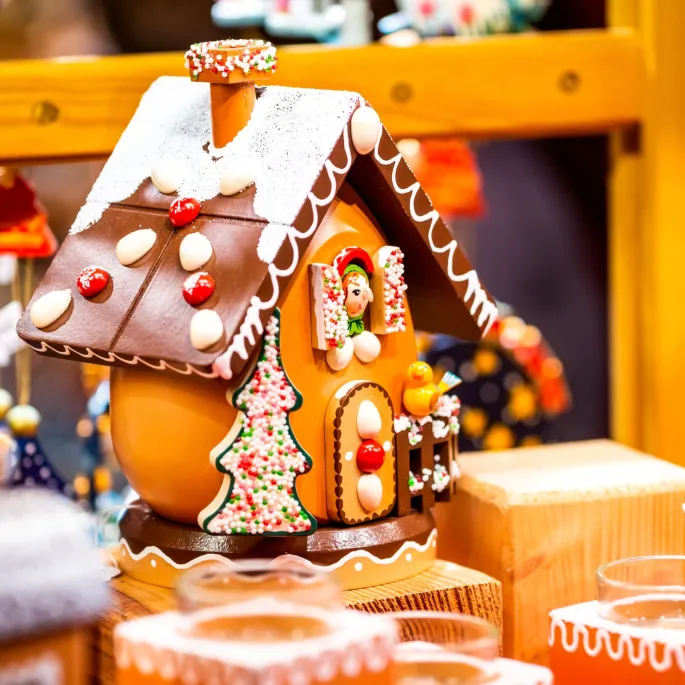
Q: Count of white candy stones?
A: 11